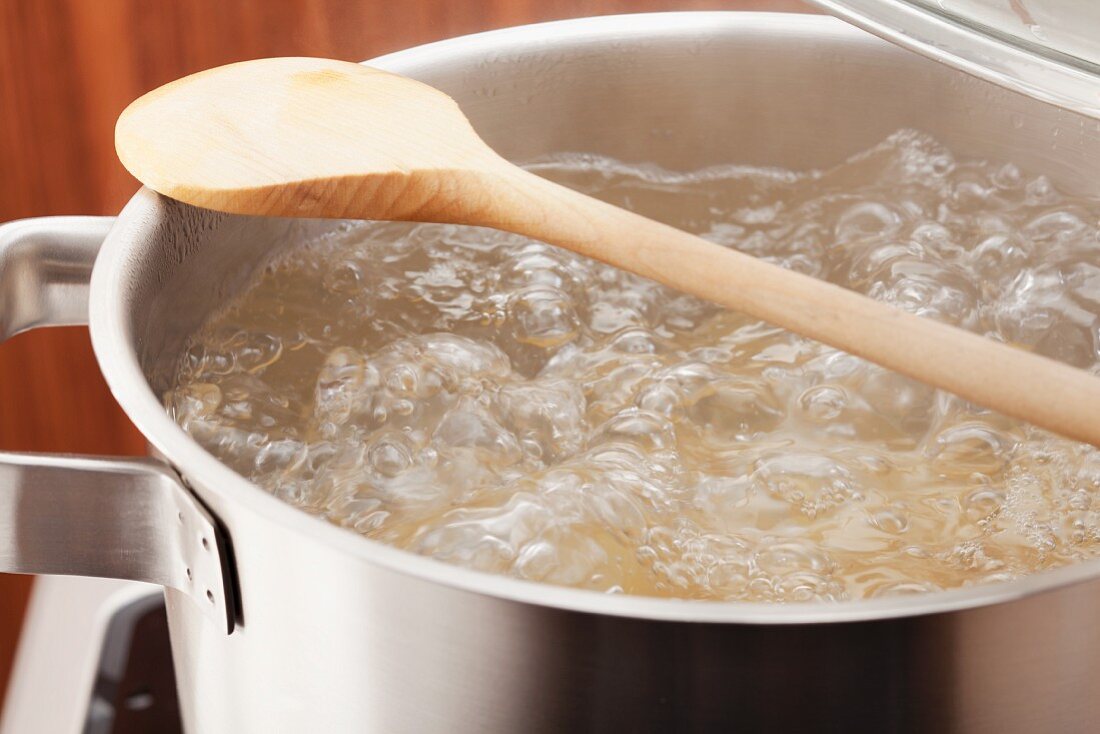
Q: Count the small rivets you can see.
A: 4